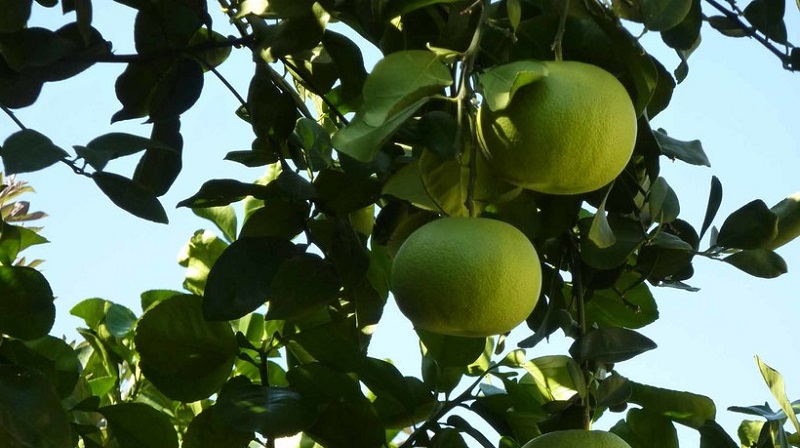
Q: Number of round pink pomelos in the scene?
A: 0